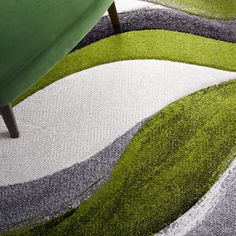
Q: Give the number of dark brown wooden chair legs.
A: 2